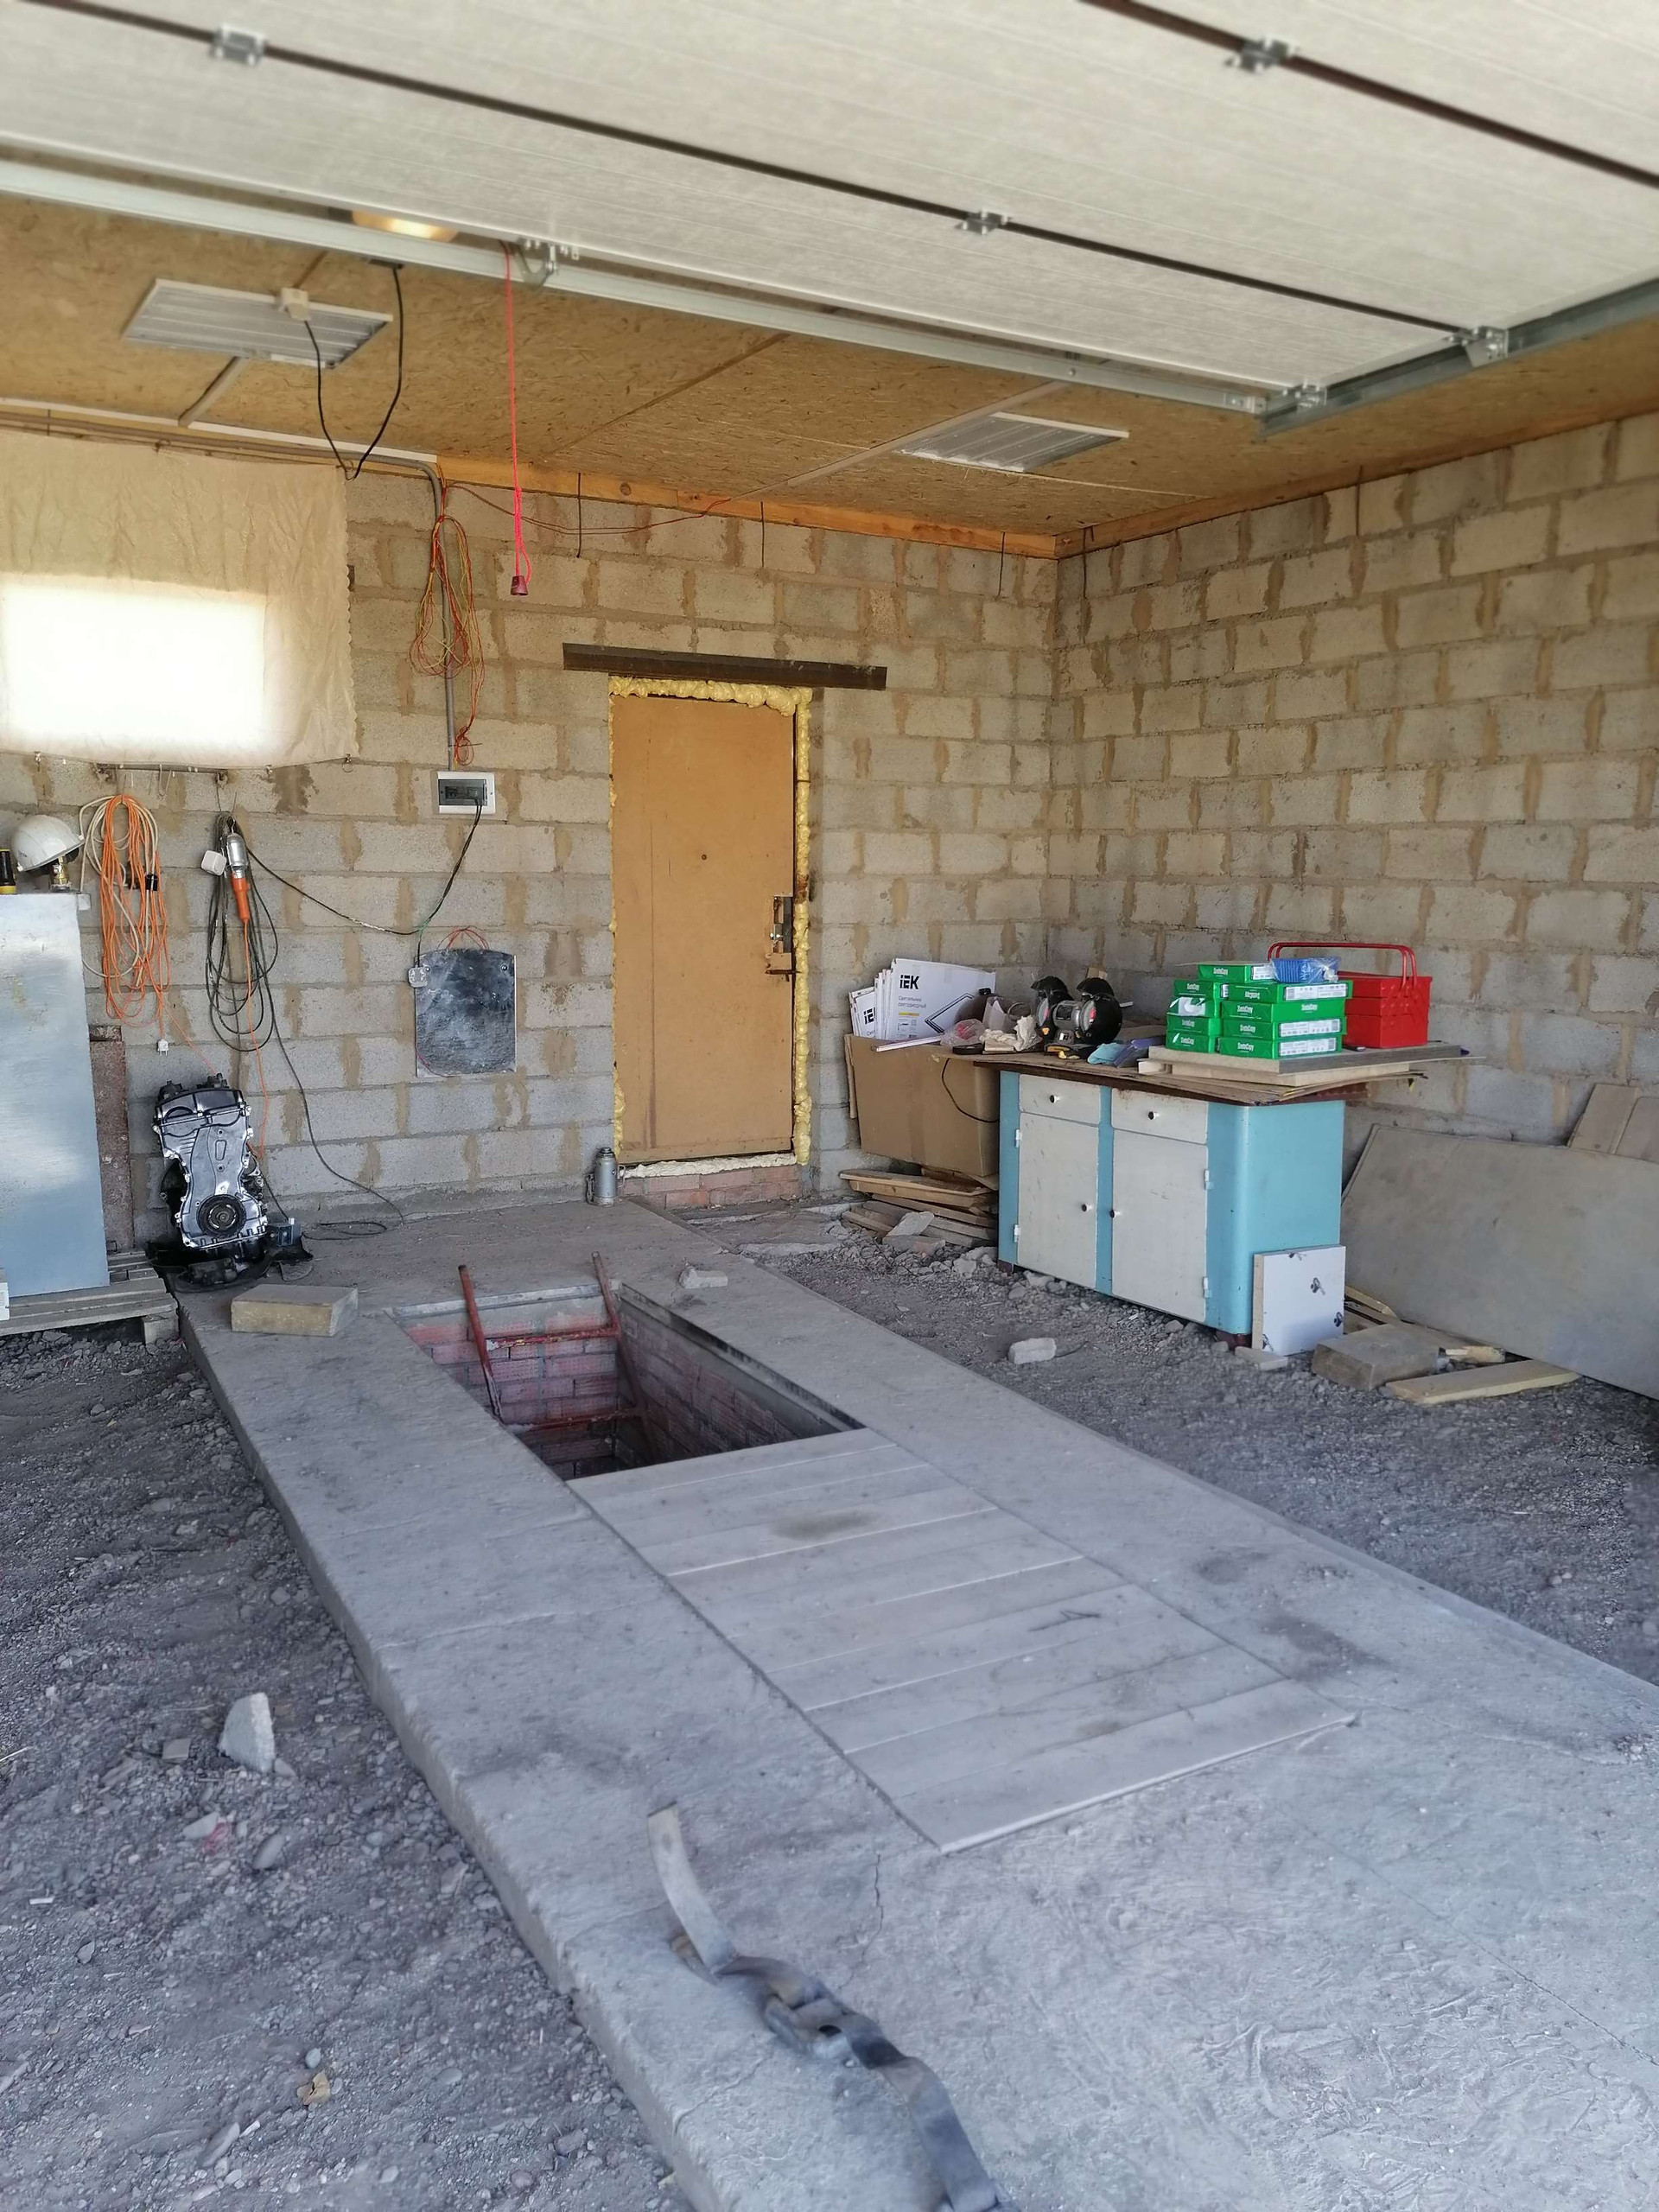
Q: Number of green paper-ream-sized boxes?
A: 9